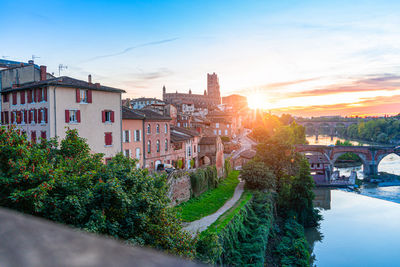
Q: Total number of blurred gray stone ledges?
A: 1